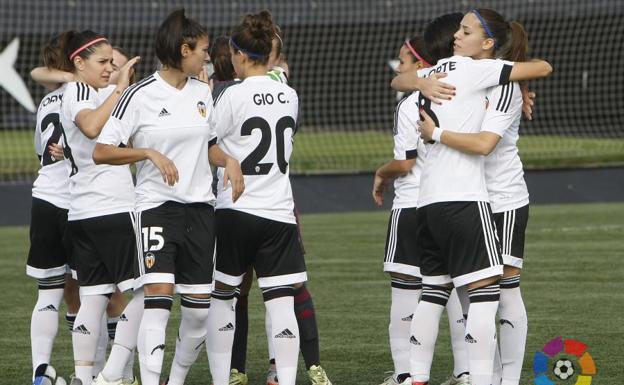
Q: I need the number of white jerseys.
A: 8